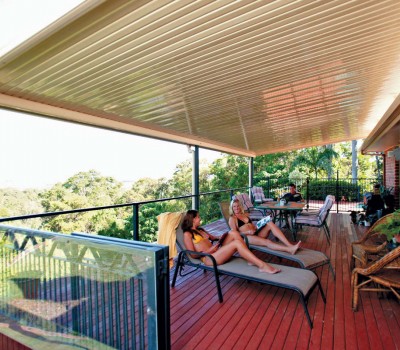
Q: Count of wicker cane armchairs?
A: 2